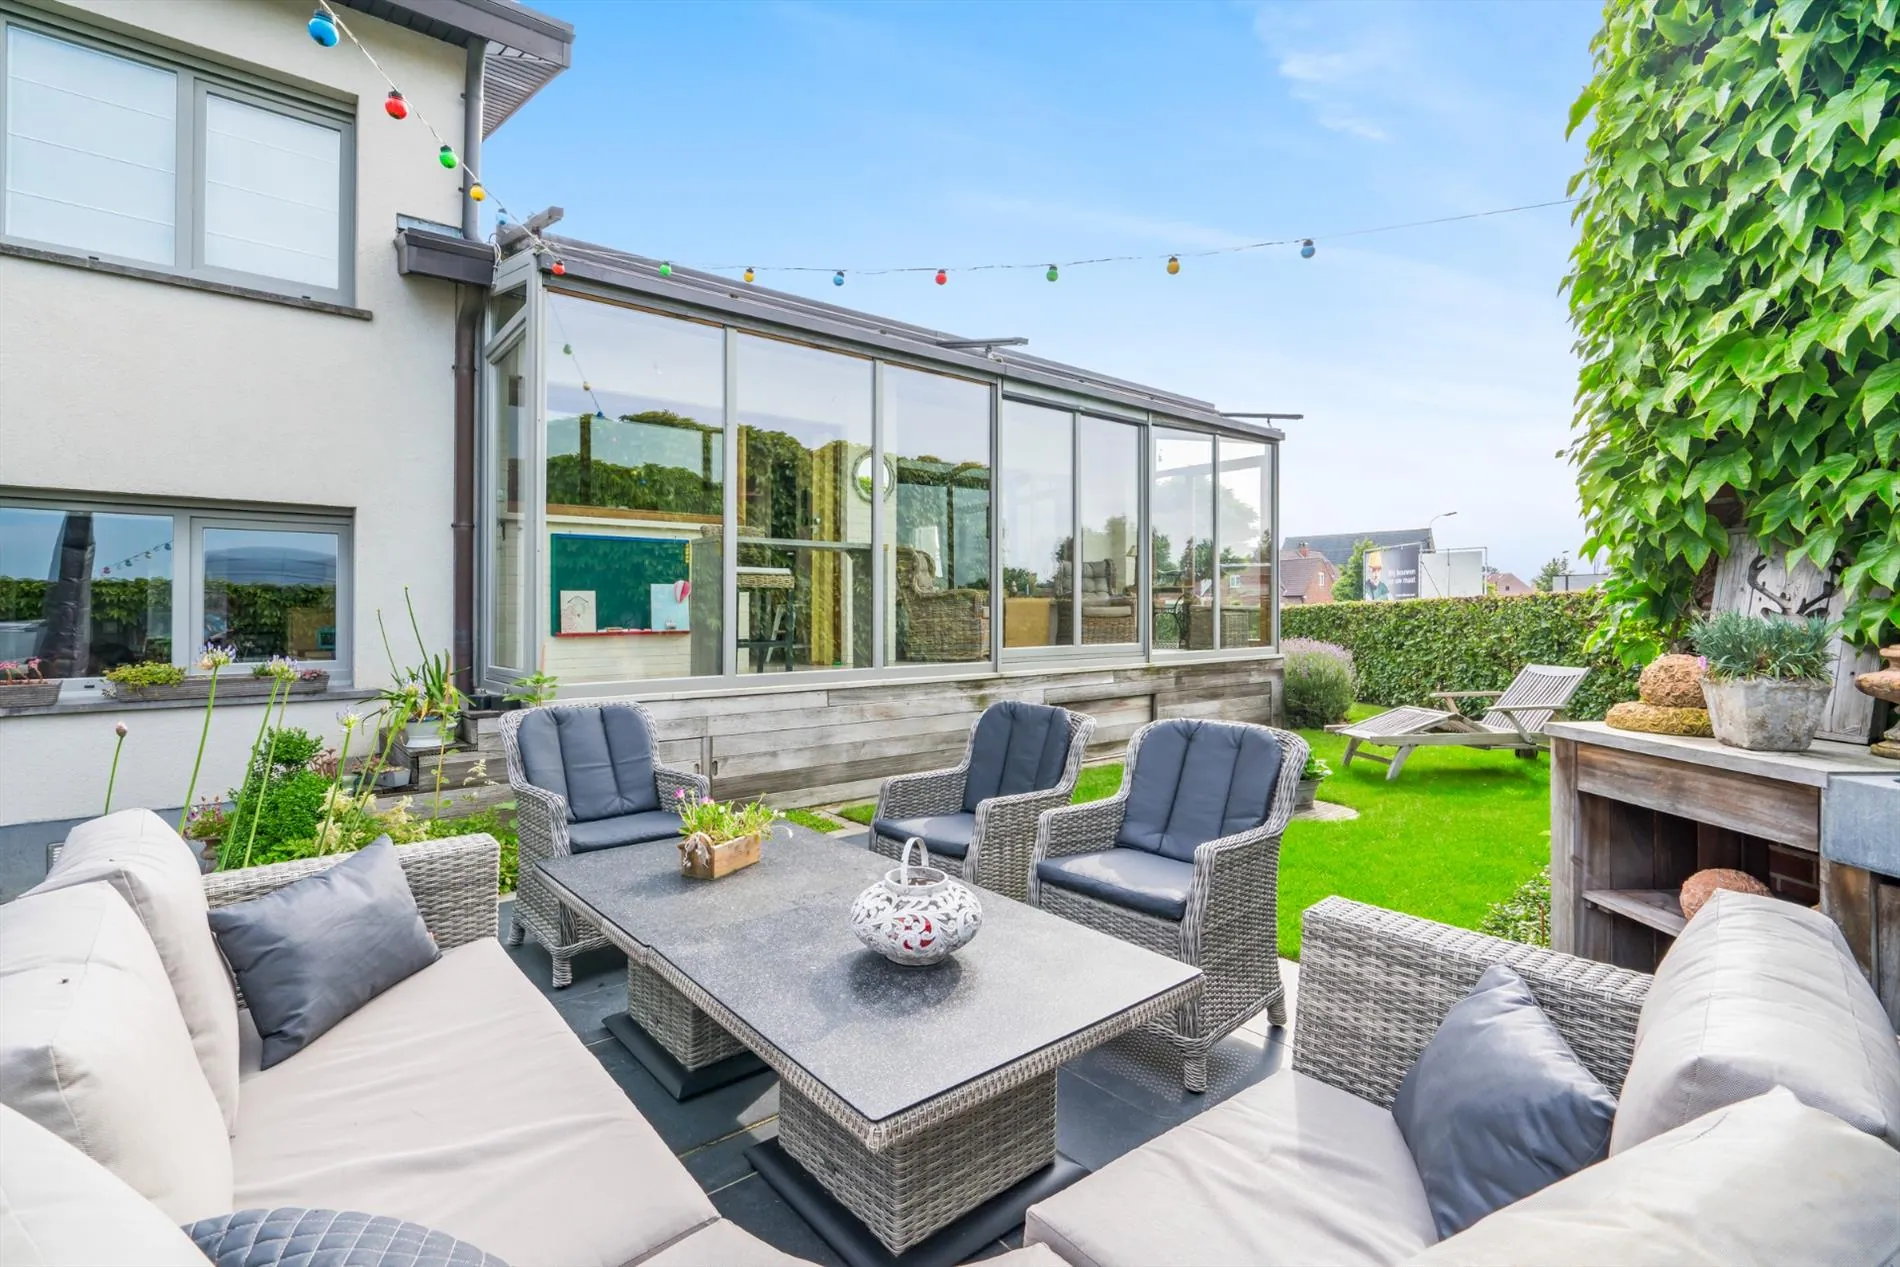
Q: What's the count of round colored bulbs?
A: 13